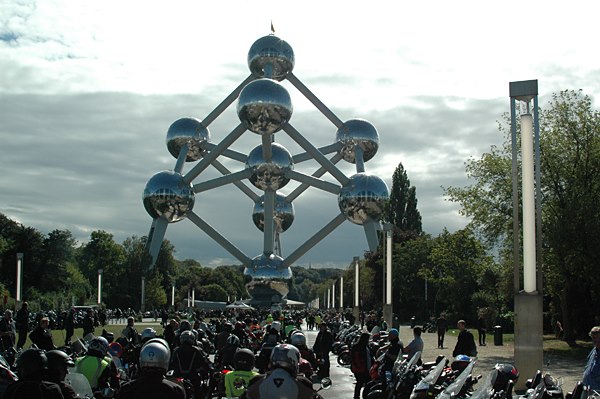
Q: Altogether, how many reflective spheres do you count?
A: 9